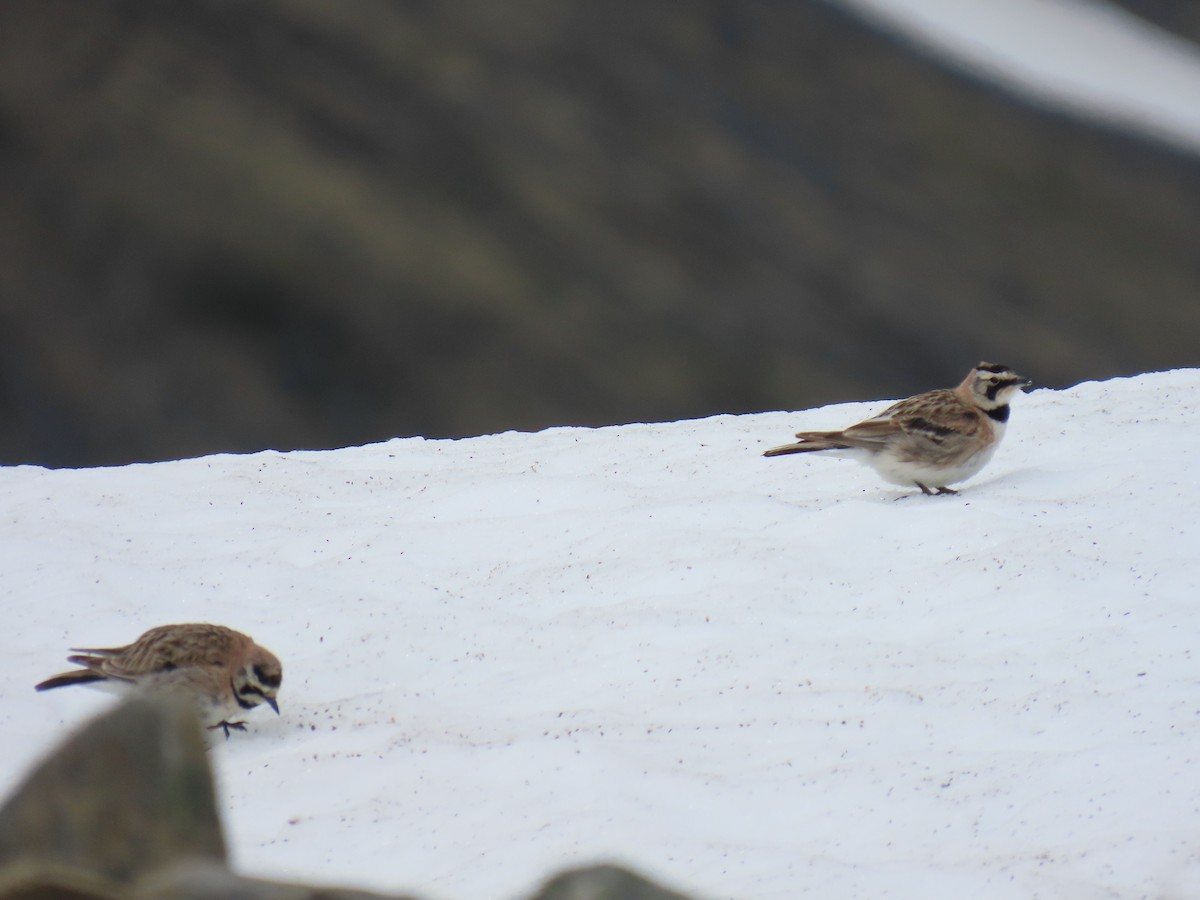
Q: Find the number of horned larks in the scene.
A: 2